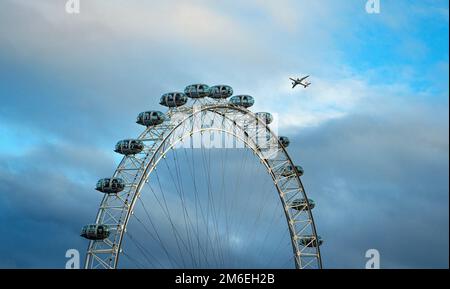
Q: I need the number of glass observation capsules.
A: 13